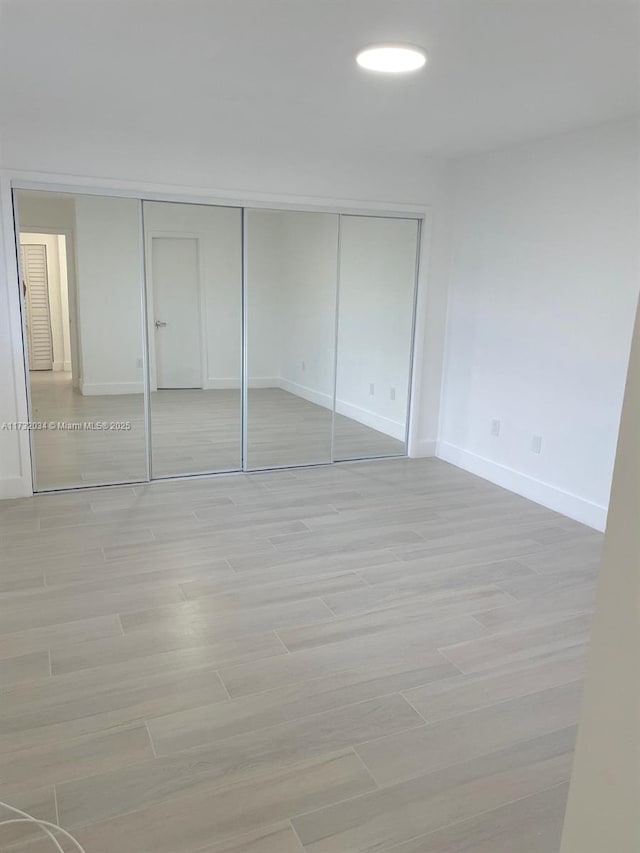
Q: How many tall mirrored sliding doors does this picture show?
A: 4